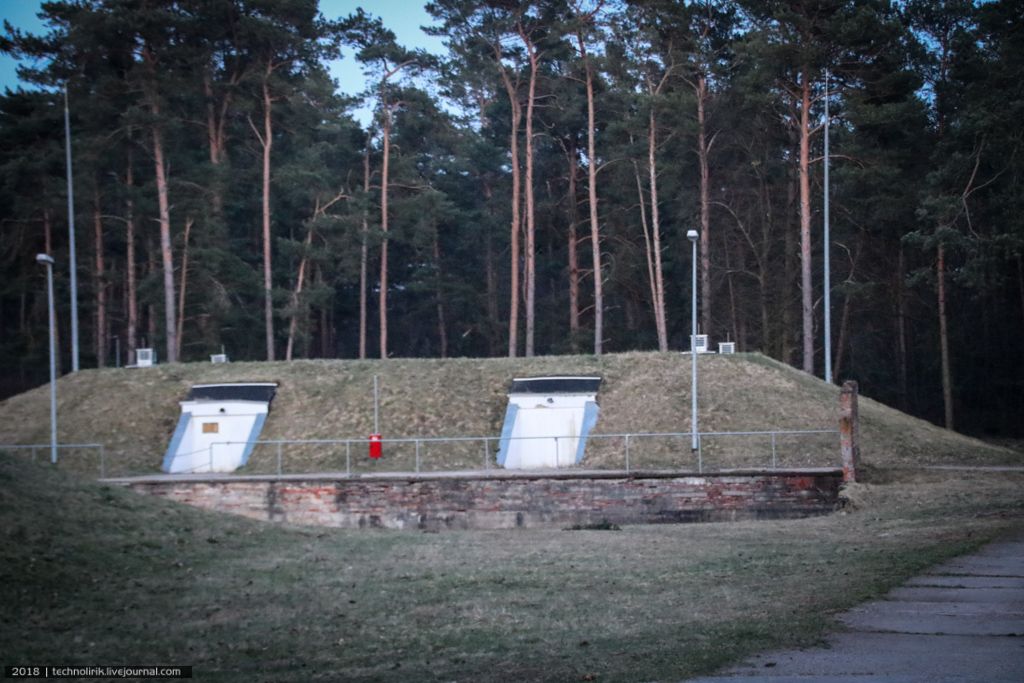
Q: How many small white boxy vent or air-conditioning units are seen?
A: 4